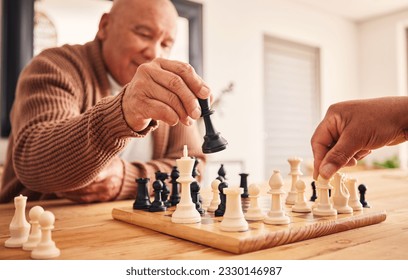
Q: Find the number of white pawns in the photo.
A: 5